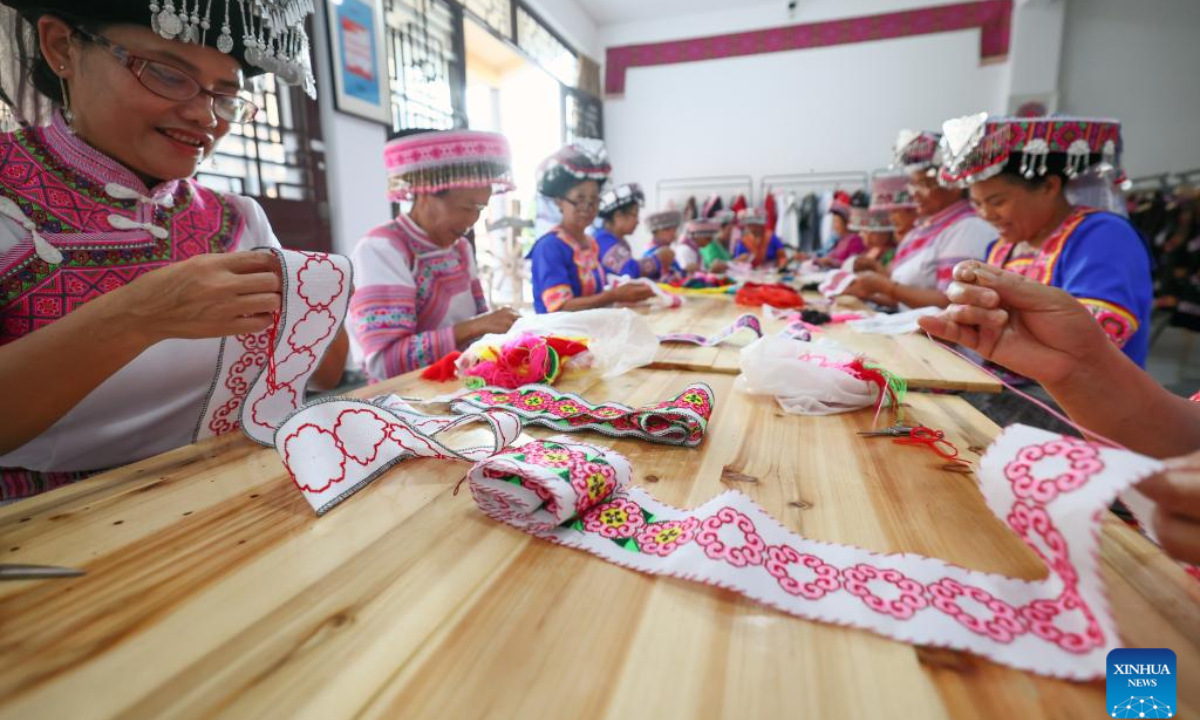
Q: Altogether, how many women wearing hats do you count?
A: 13